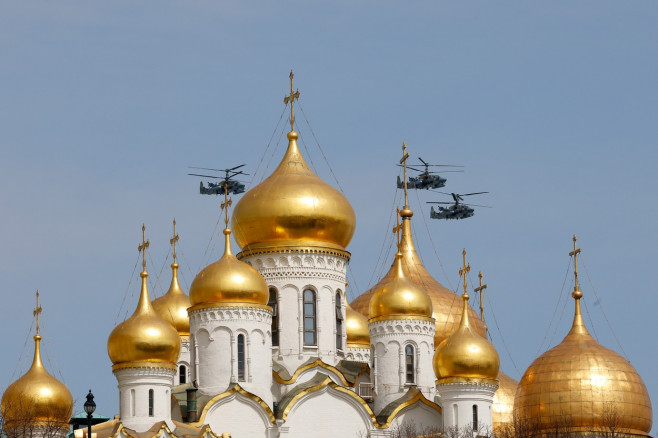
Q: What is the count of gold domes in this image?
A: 11